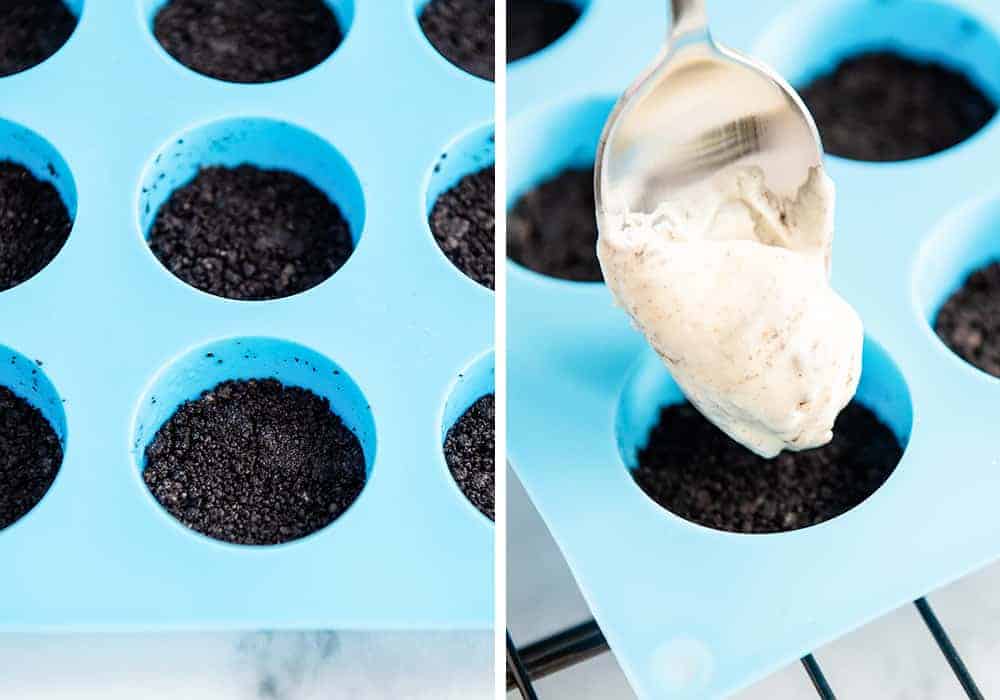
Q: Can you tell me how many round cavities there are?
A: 14